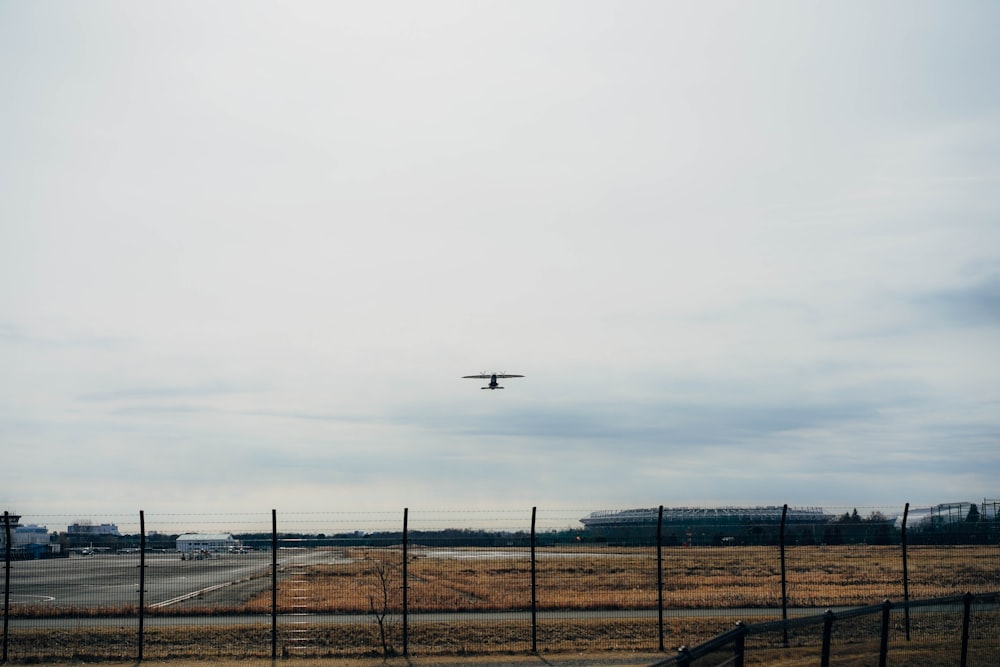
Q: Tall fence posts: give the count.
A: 8